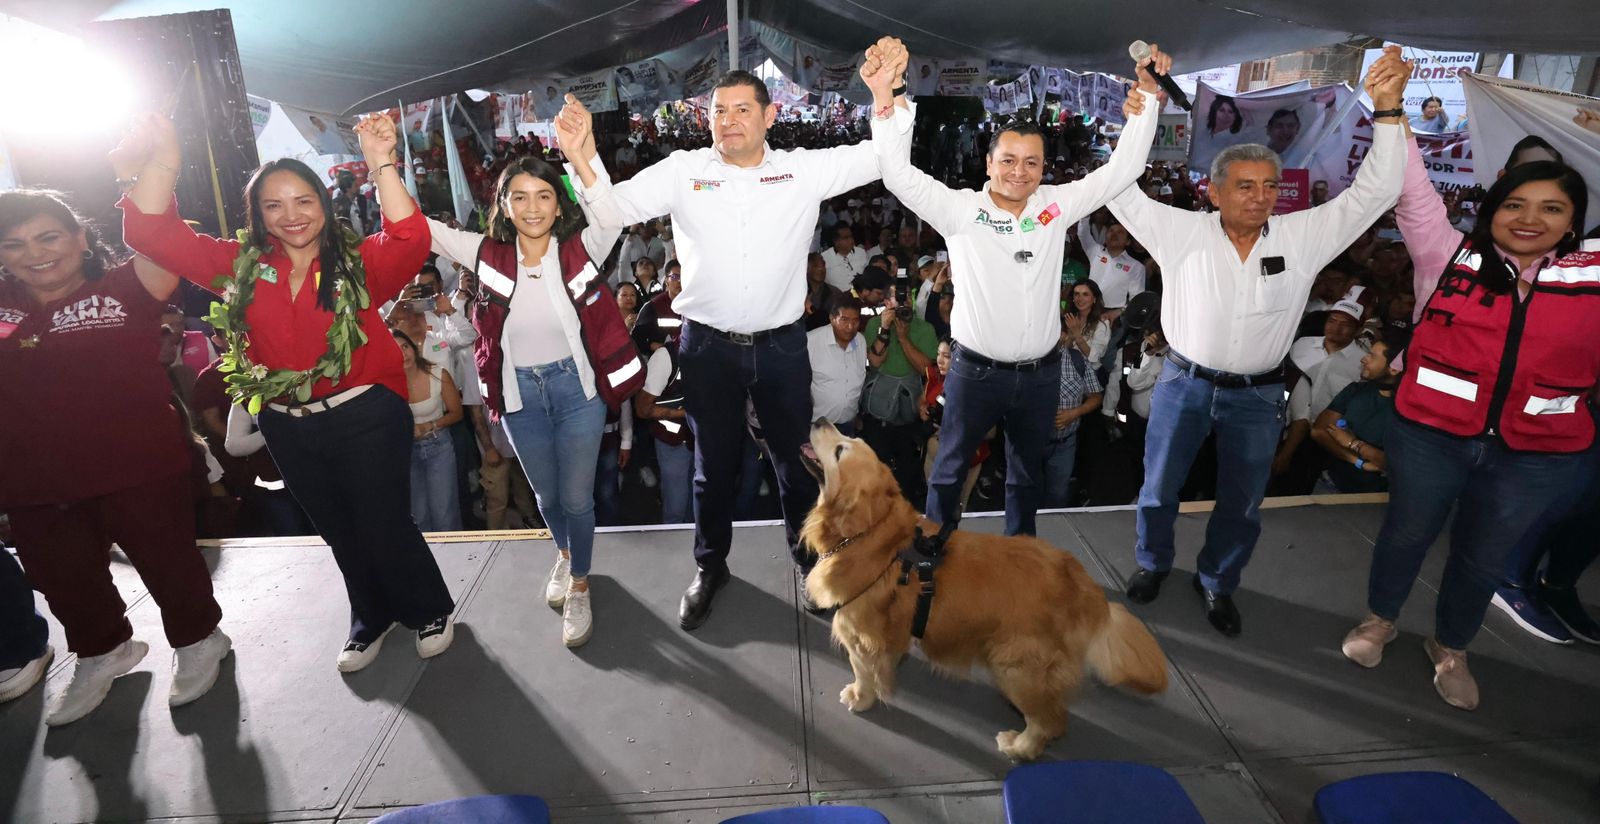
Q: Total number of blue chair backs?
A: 4